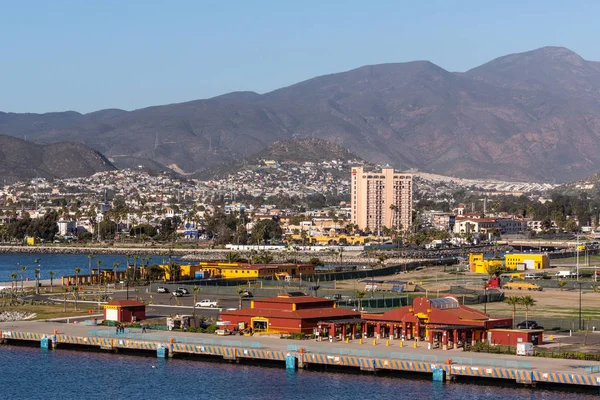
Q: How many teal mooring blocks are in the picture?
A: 4